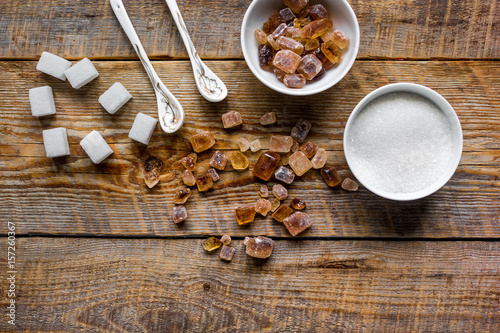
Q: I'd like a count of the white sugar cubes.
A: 7